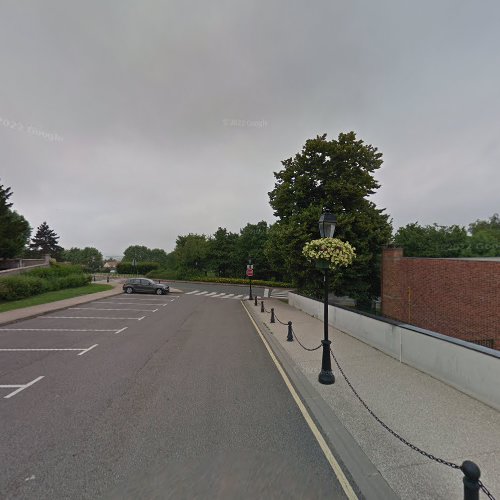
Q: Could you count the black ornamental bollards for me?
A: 5